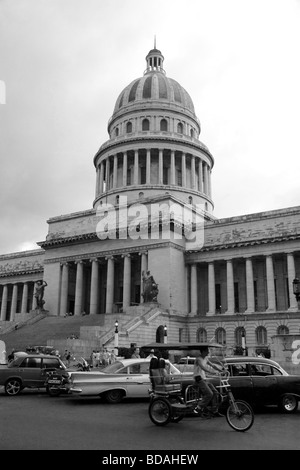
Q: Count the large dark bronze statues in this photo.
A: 2